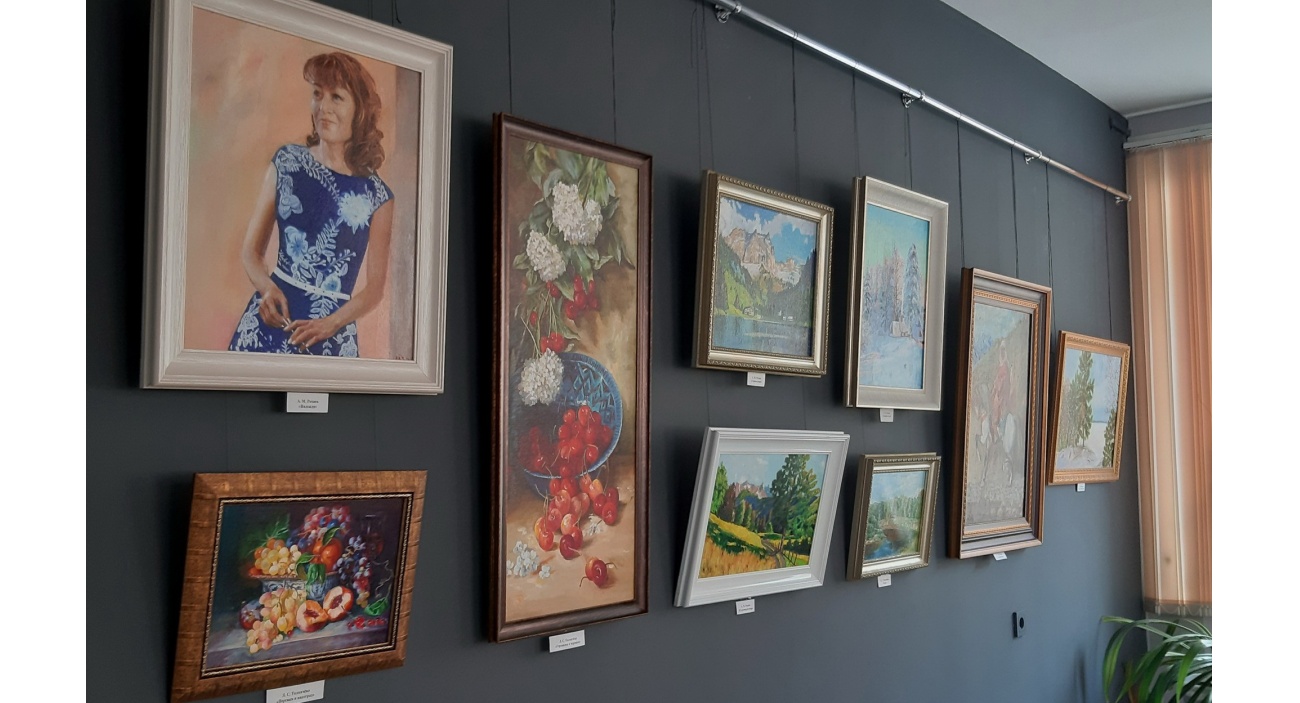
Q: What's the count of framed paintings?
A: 9